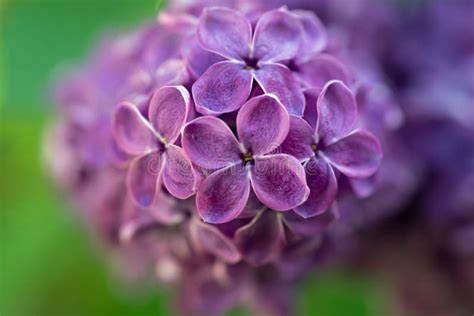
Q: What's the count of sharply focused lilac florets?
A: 4